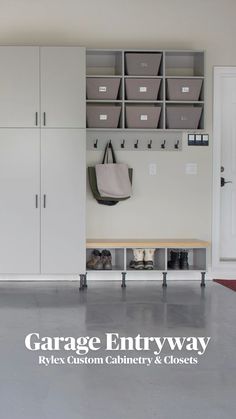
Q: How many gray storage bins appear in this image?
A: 7